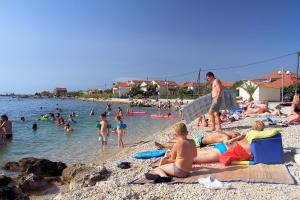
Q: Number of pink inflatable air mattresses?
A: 2